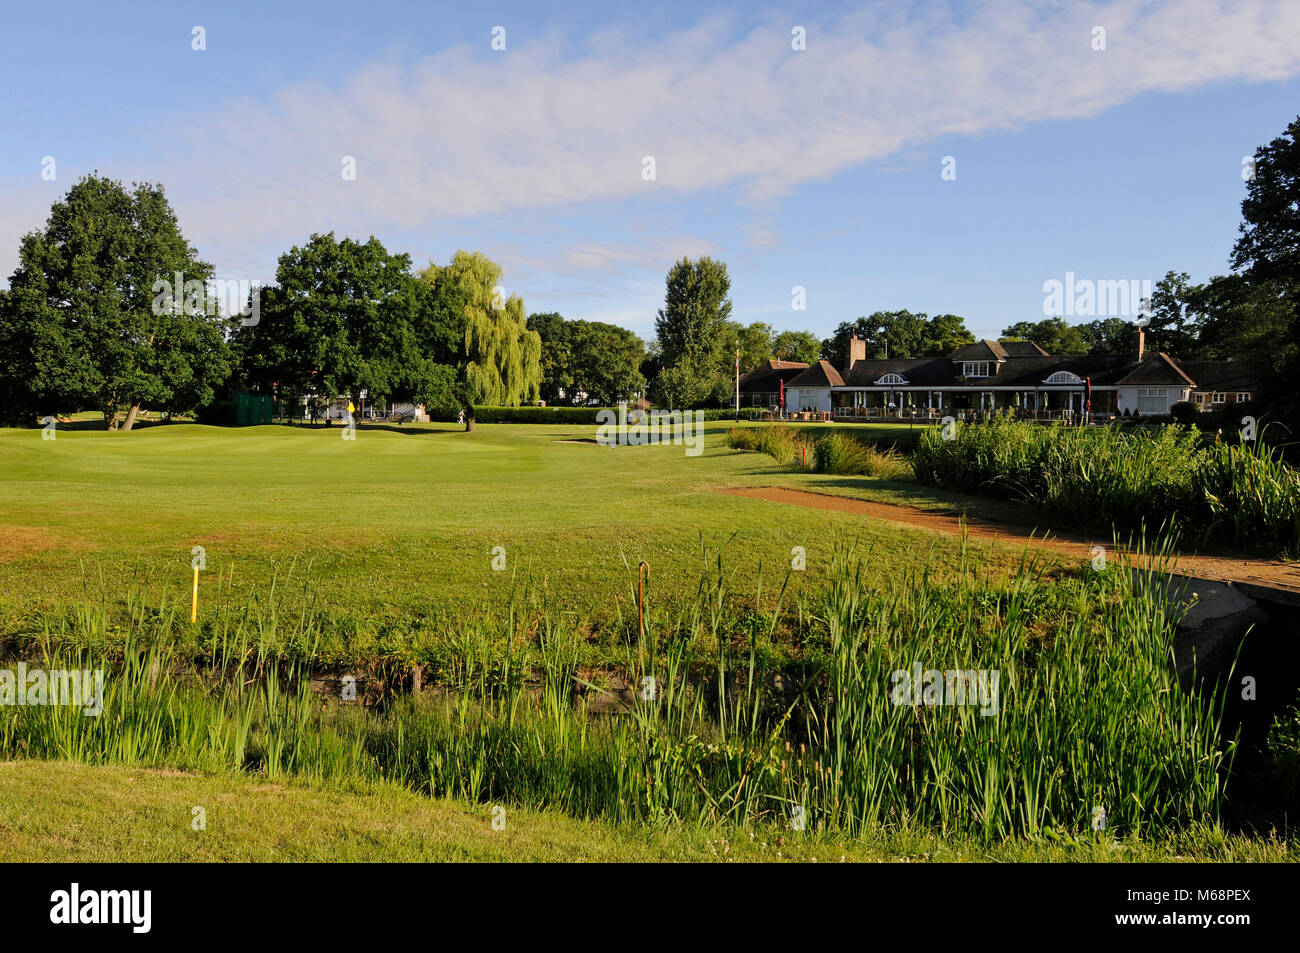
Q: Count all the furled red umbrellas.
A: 2